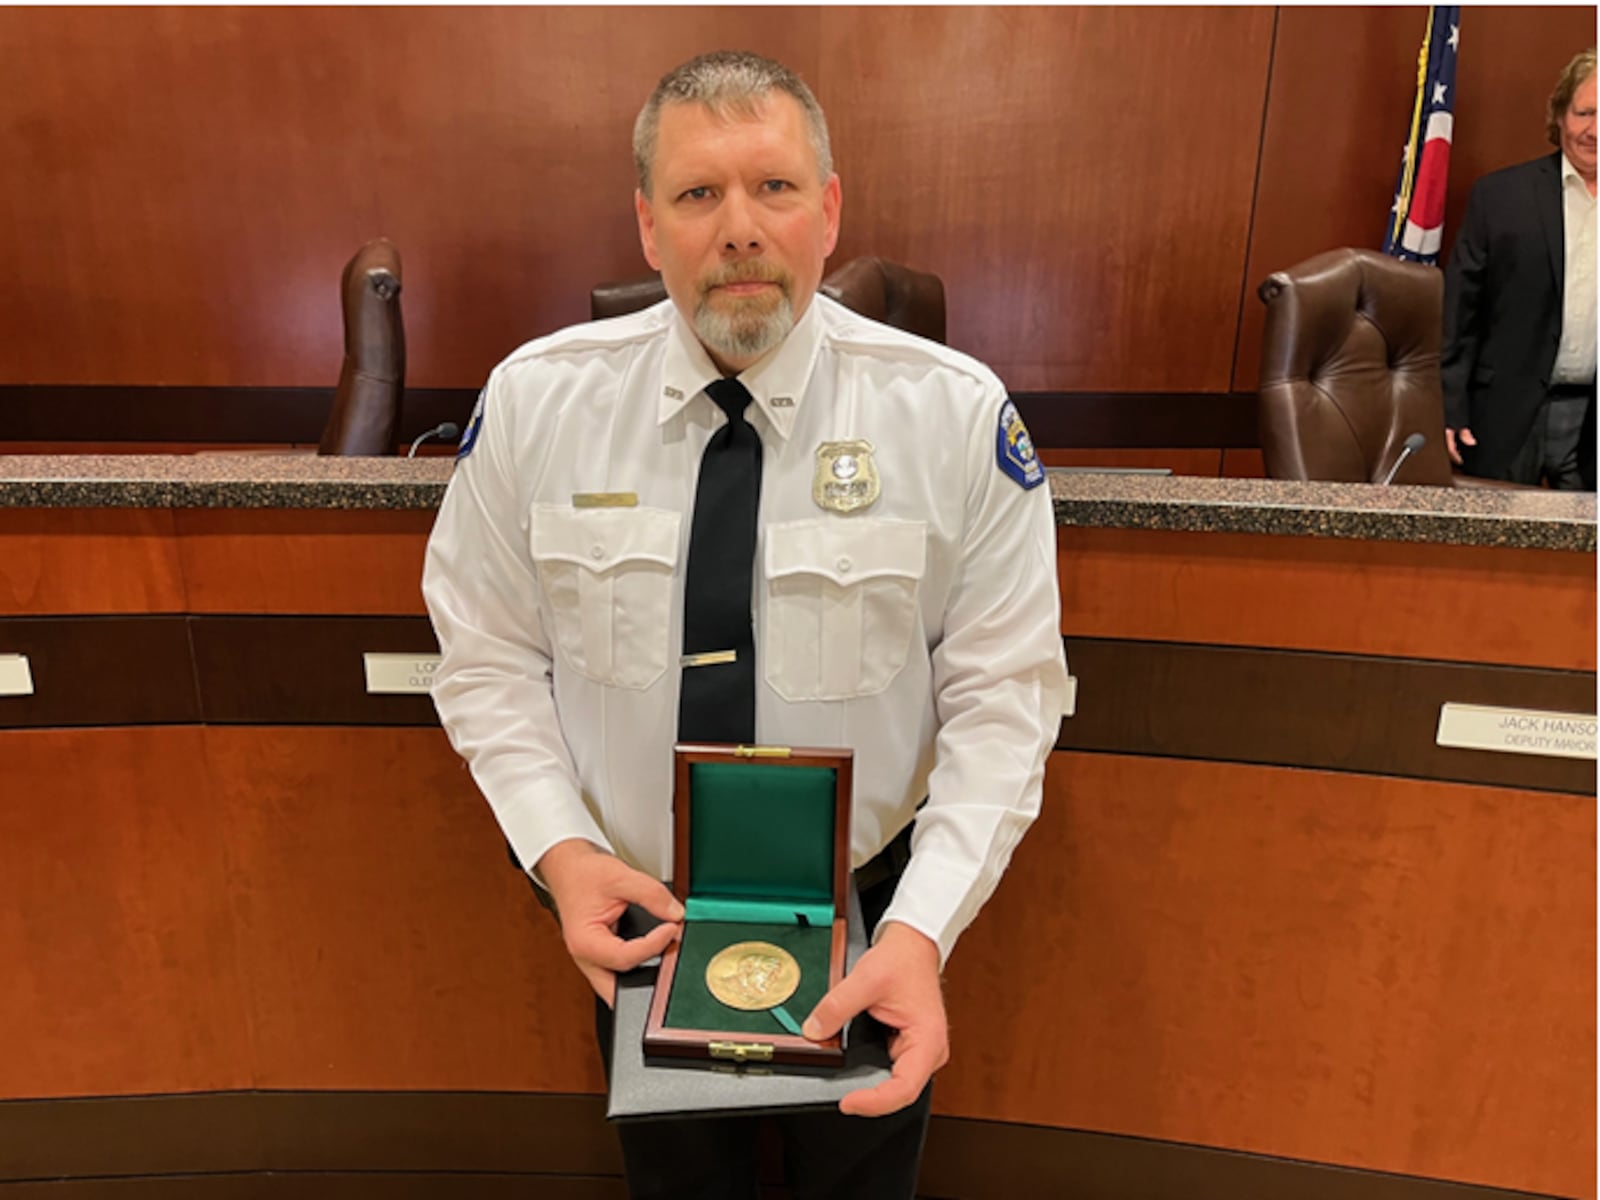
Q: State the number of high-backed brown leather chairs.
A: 4